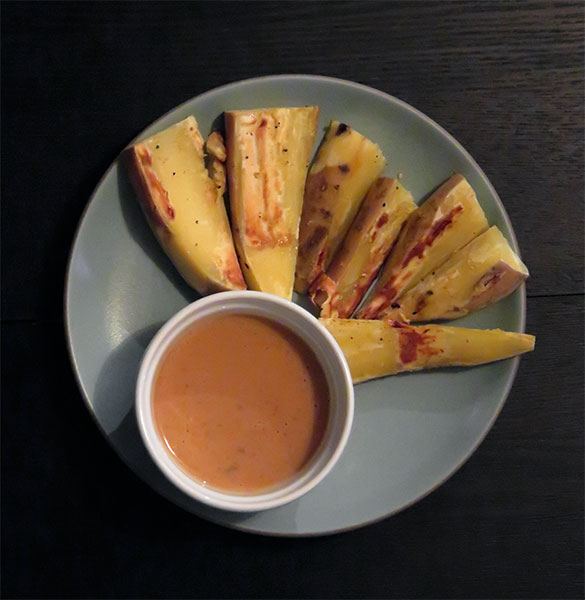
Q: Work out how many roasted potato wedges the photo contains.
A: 7